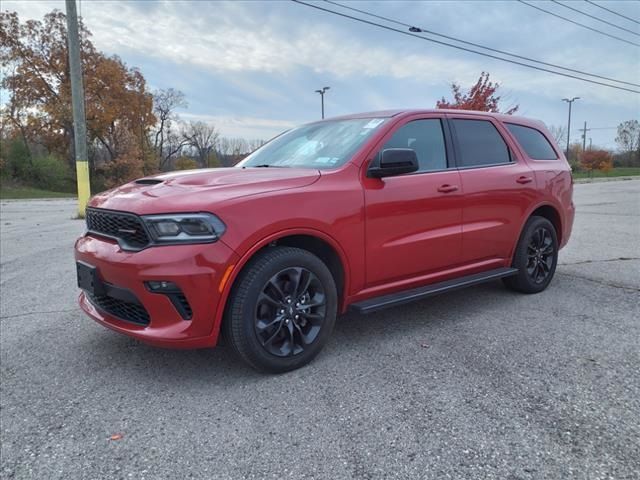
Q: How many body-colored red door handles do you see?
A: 2